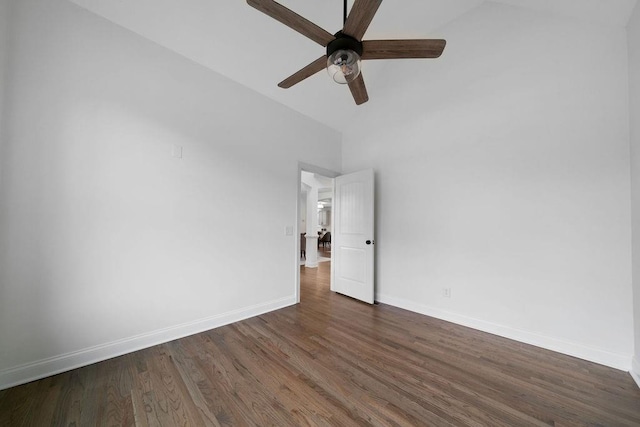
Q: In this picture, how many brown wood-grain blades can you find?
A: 5